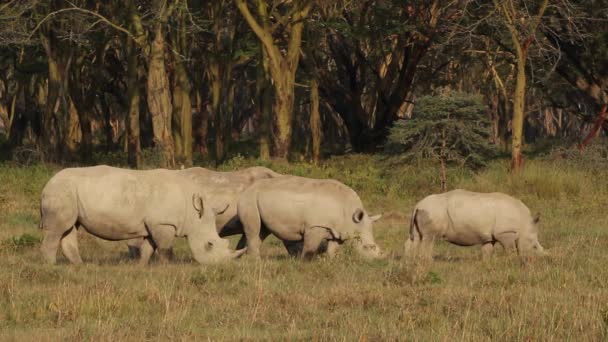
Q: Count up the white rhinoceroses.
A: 4